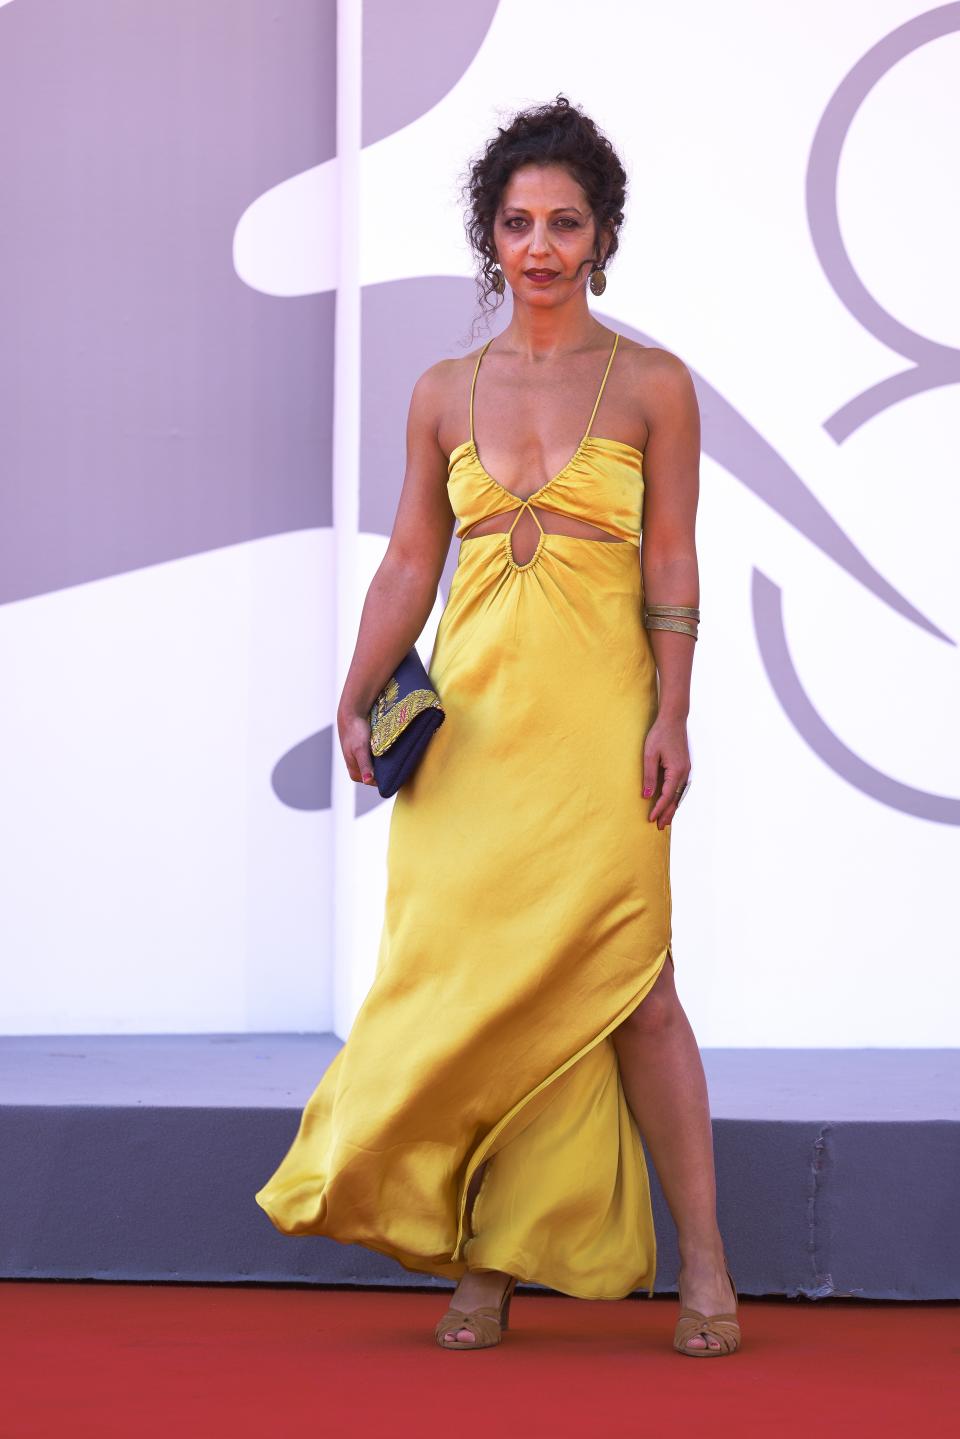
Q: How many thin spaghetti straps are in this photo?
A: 2